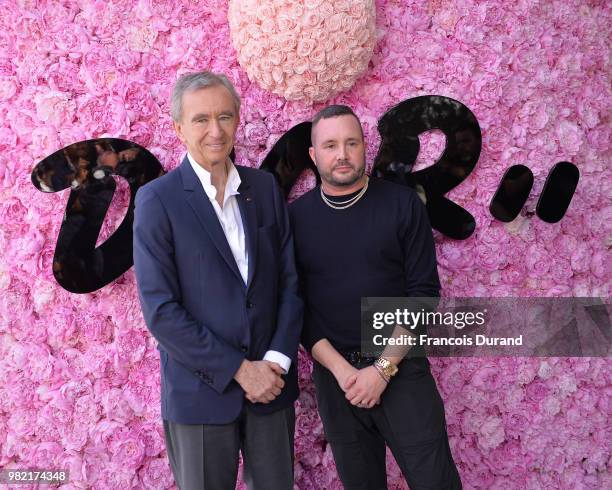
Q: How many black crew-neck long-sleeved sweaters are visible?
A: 1